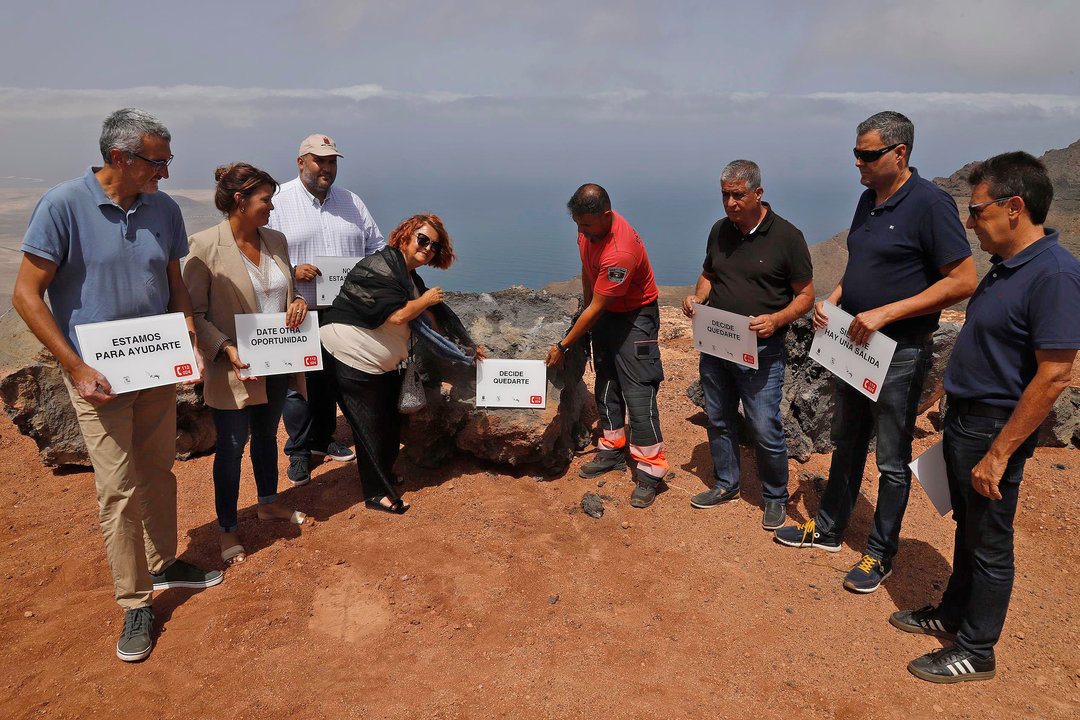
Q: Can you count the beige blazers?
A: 1